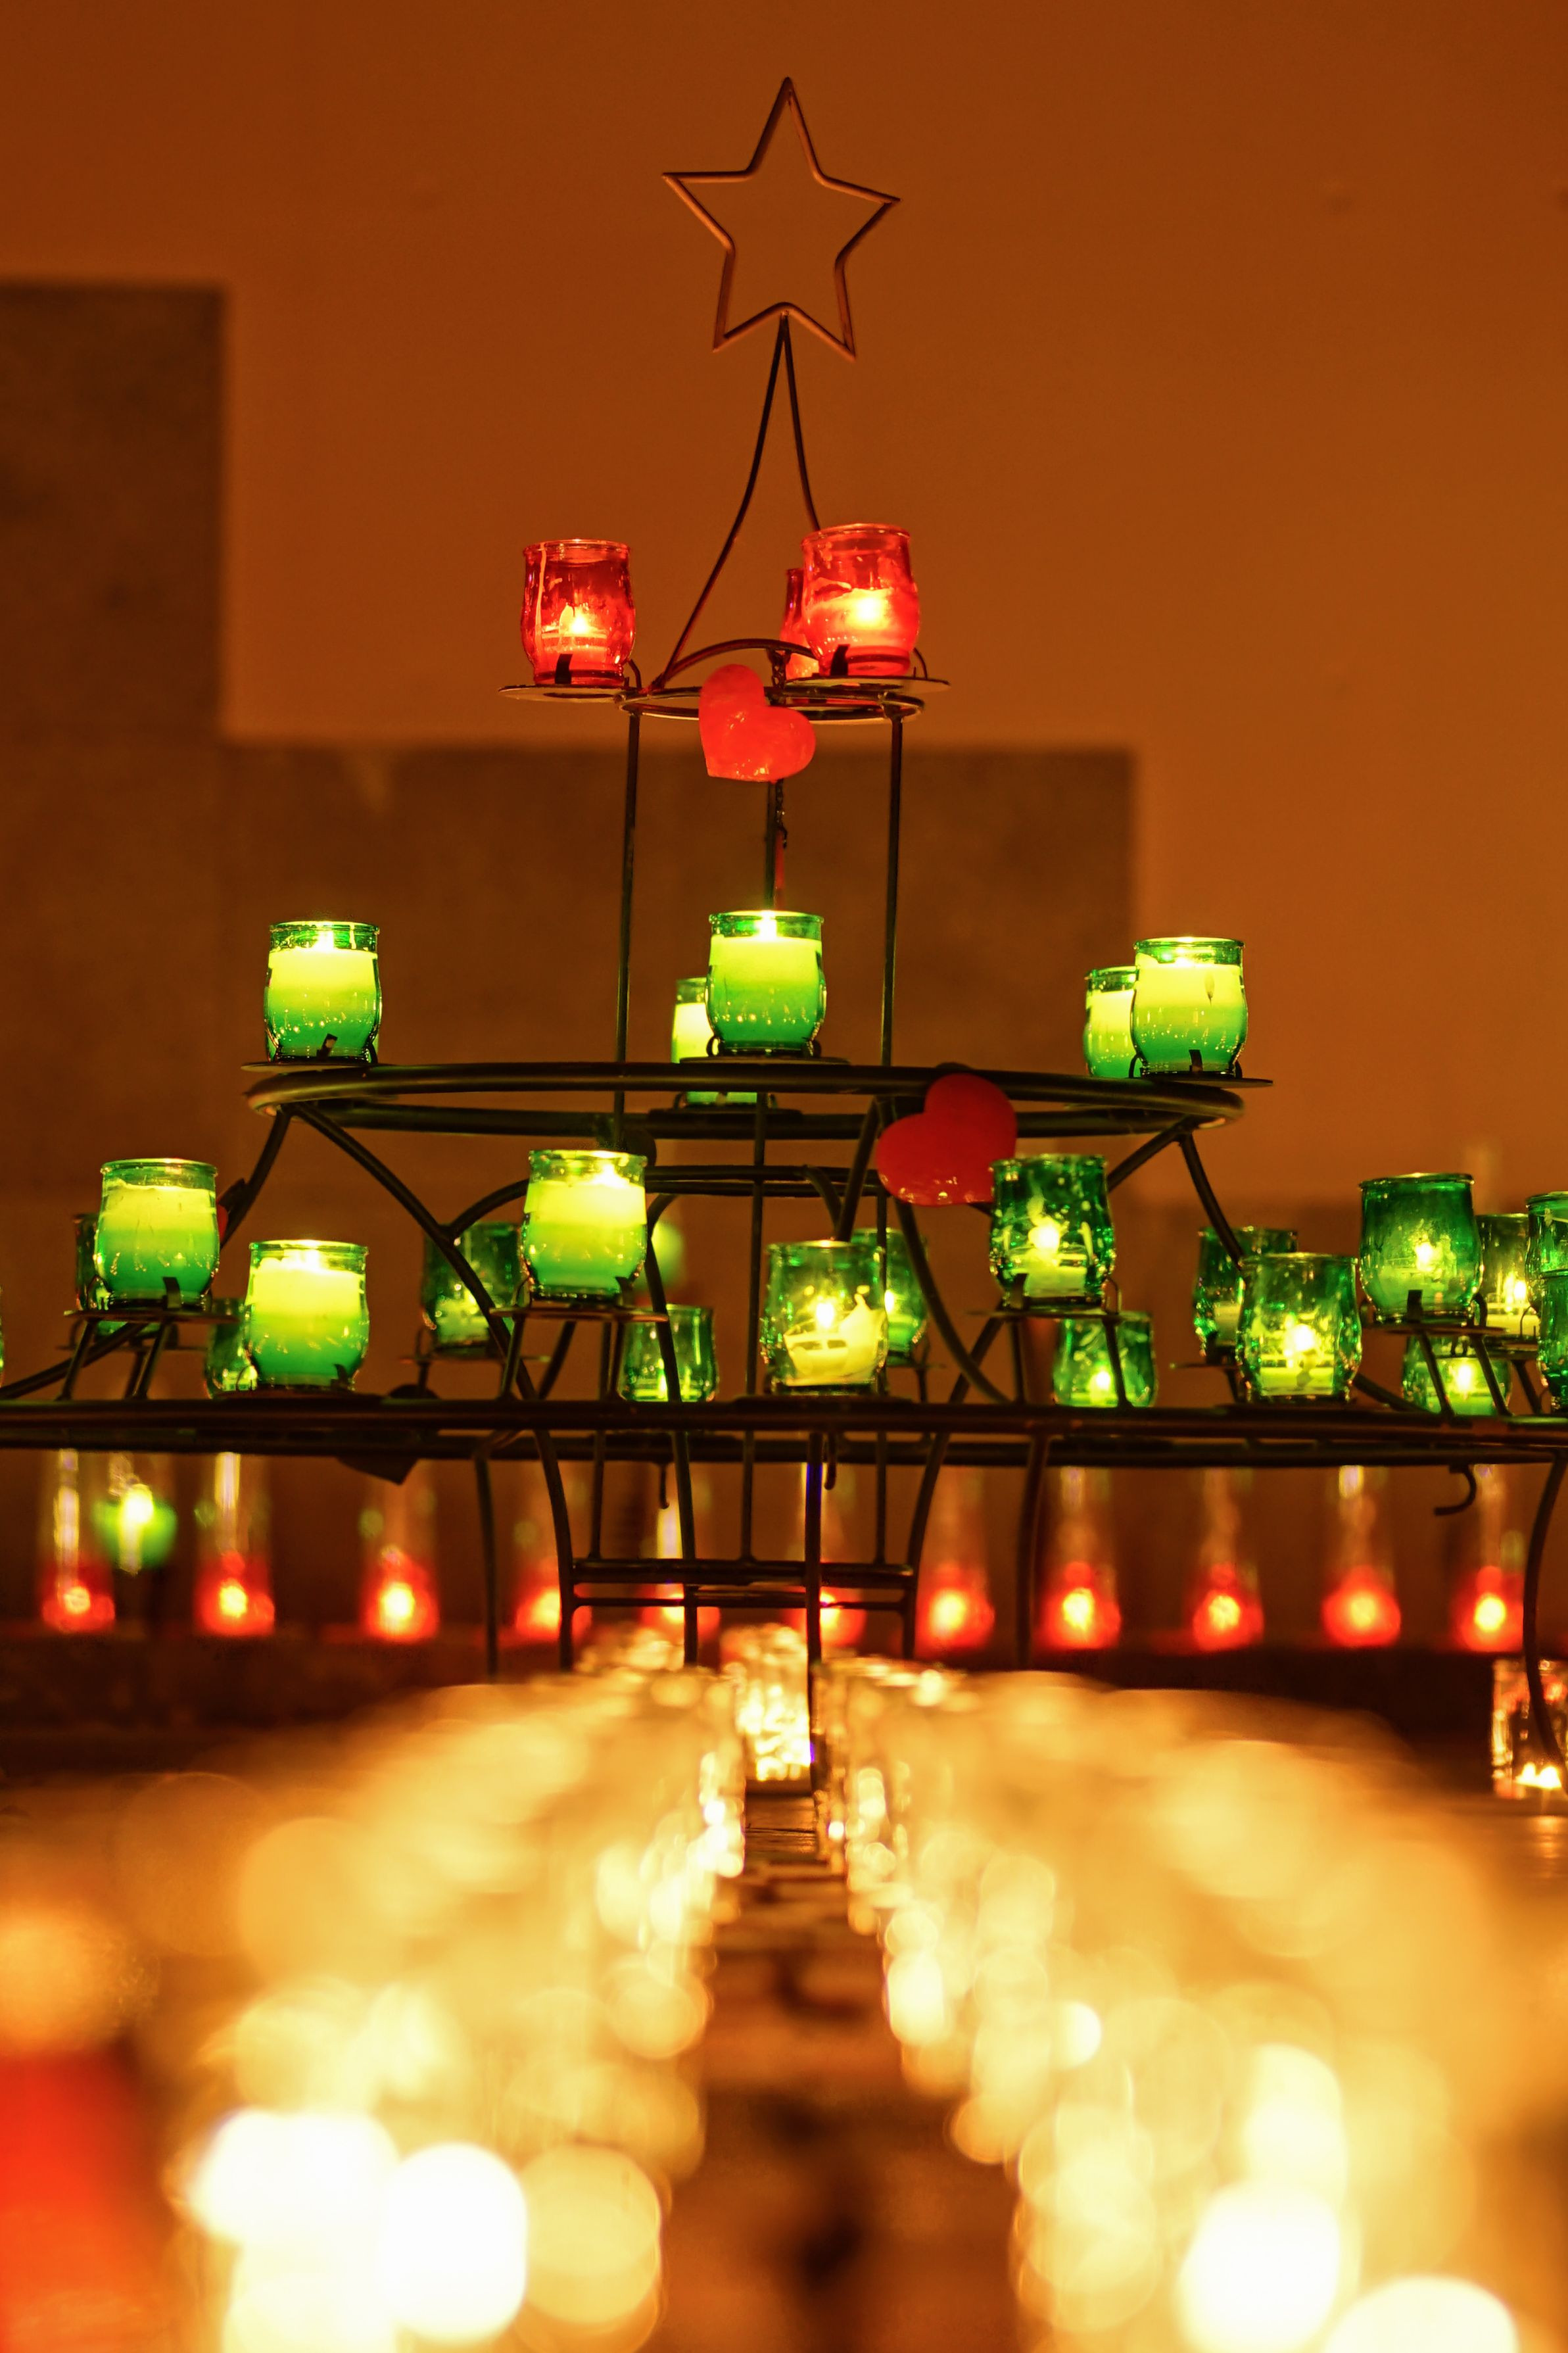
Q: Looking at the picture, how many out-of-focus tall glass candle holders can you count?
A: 11